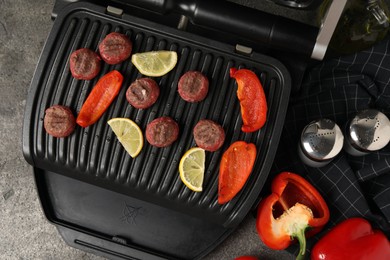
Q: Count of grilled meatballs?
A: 7